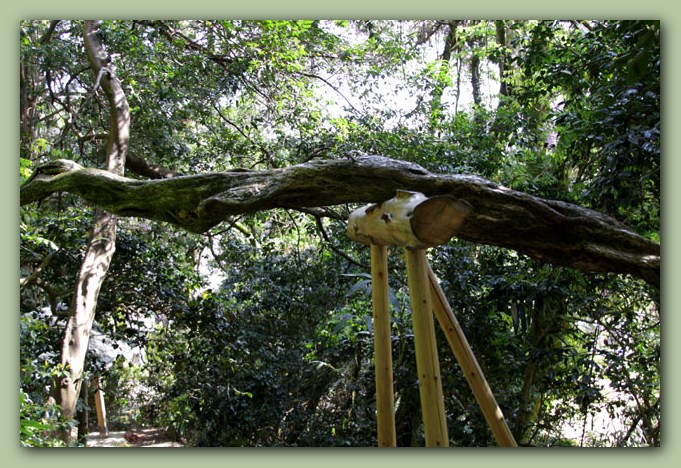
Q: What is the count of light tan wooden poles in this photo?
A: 3